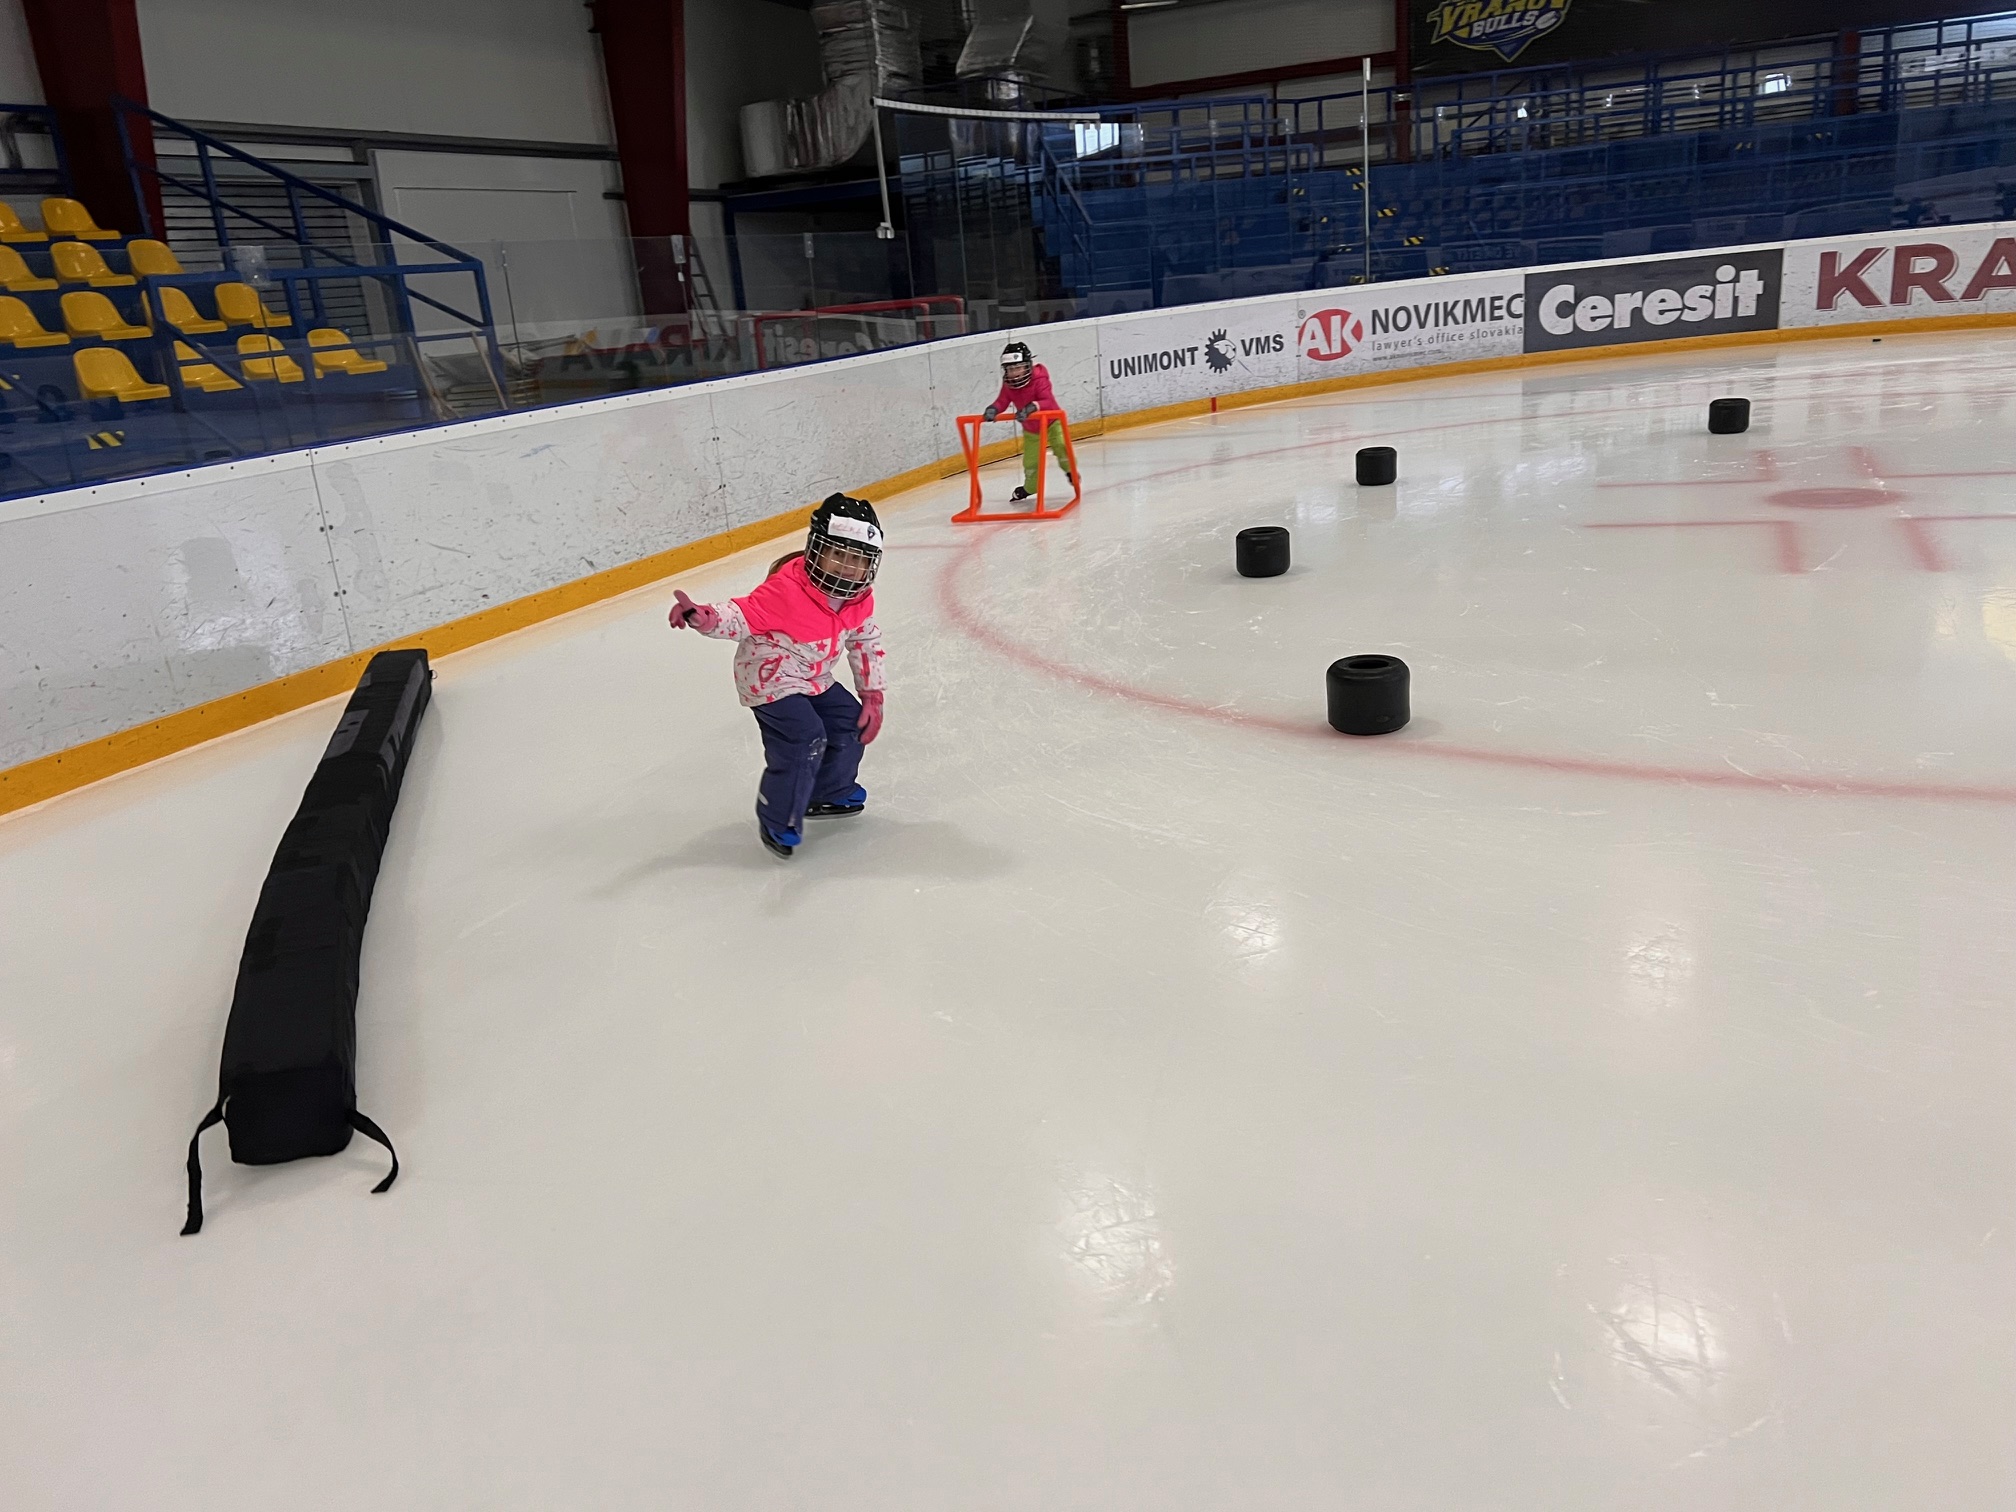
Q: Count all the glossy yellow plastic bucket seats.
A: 13